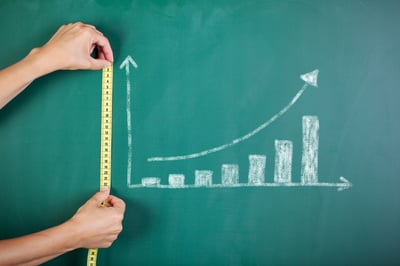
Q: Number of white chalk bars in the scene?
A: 7